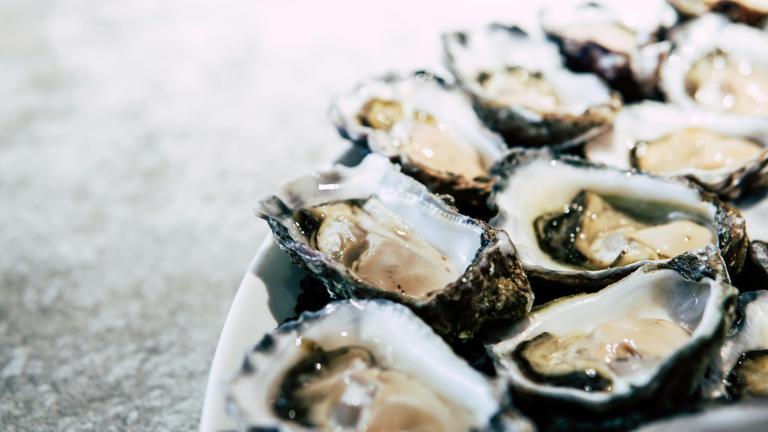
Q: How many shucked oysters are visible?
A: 11